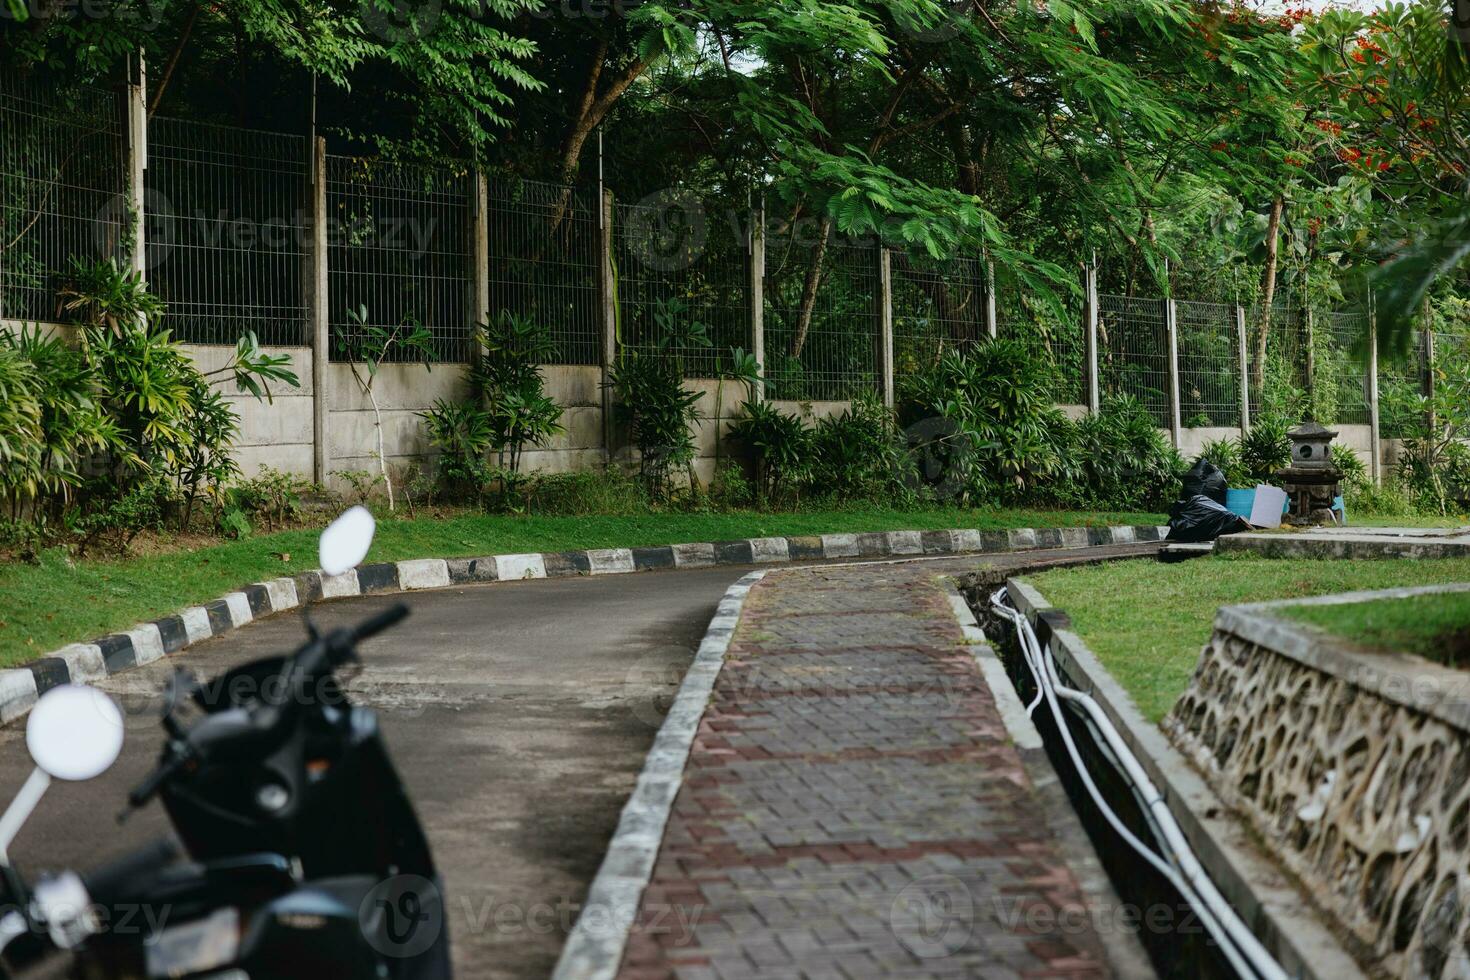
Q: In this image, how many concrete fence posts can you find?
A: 13